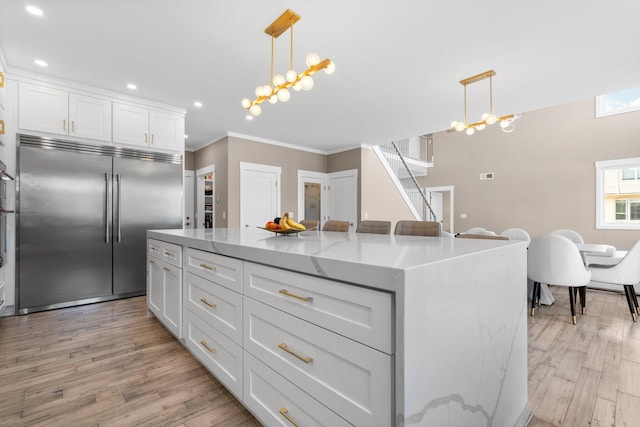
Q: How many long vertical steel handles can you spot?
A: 2